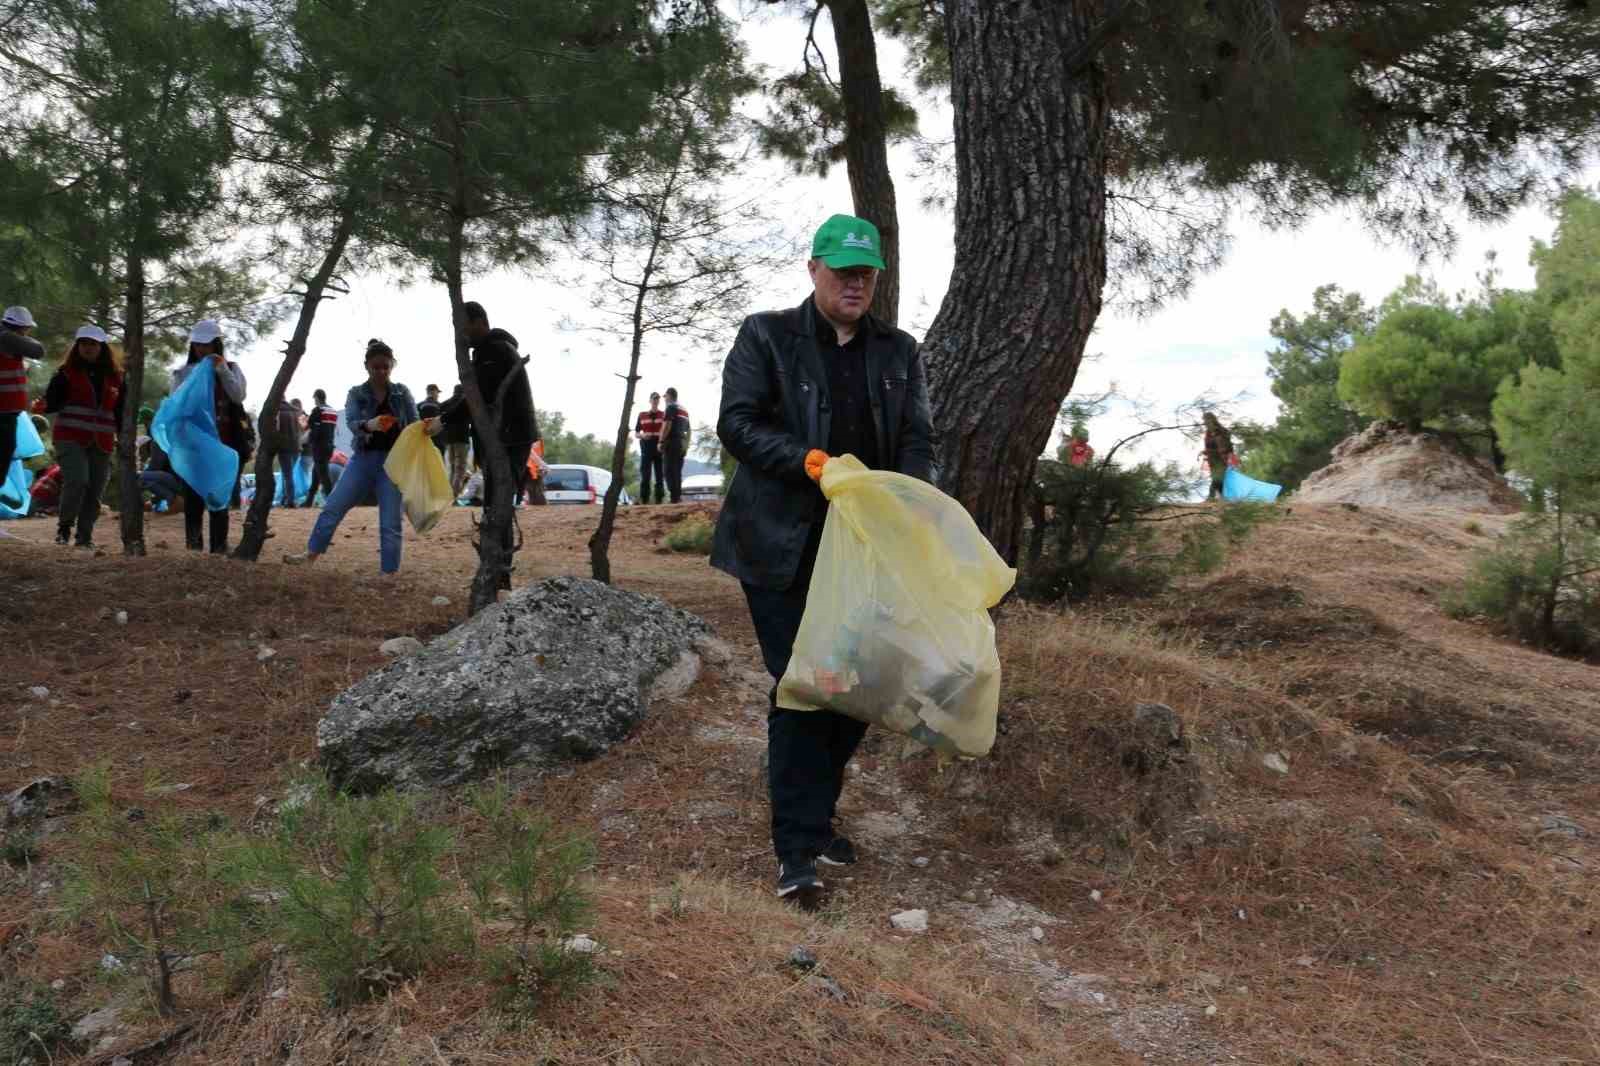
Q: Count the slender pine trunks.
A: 4